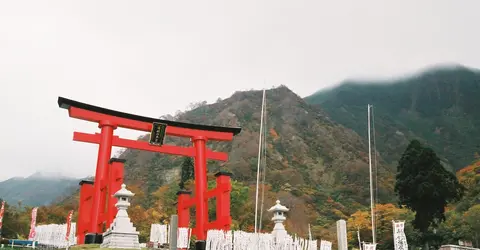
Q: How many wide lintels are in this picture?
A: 2